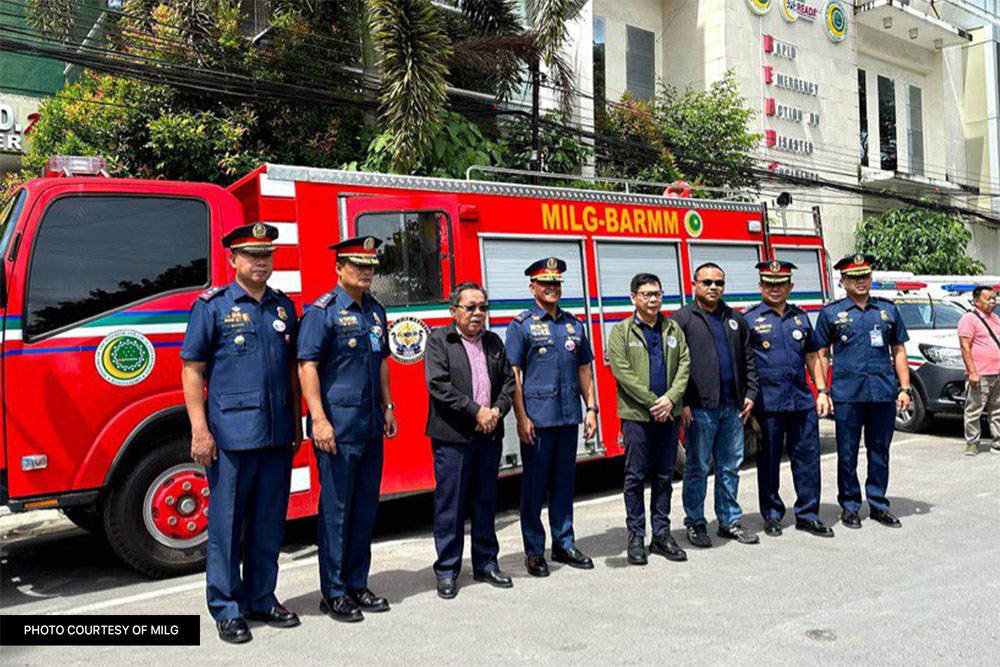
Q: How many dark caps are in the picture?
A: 5